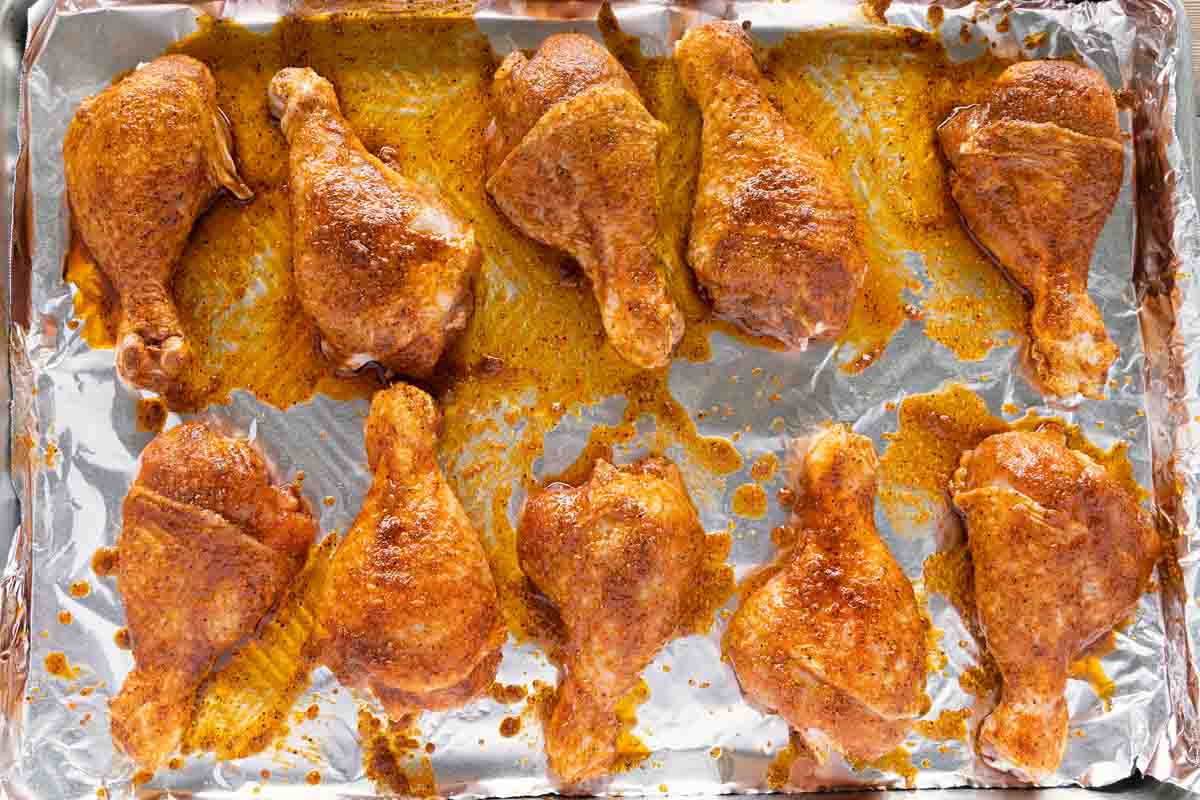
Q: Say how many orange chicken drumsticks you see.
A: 10